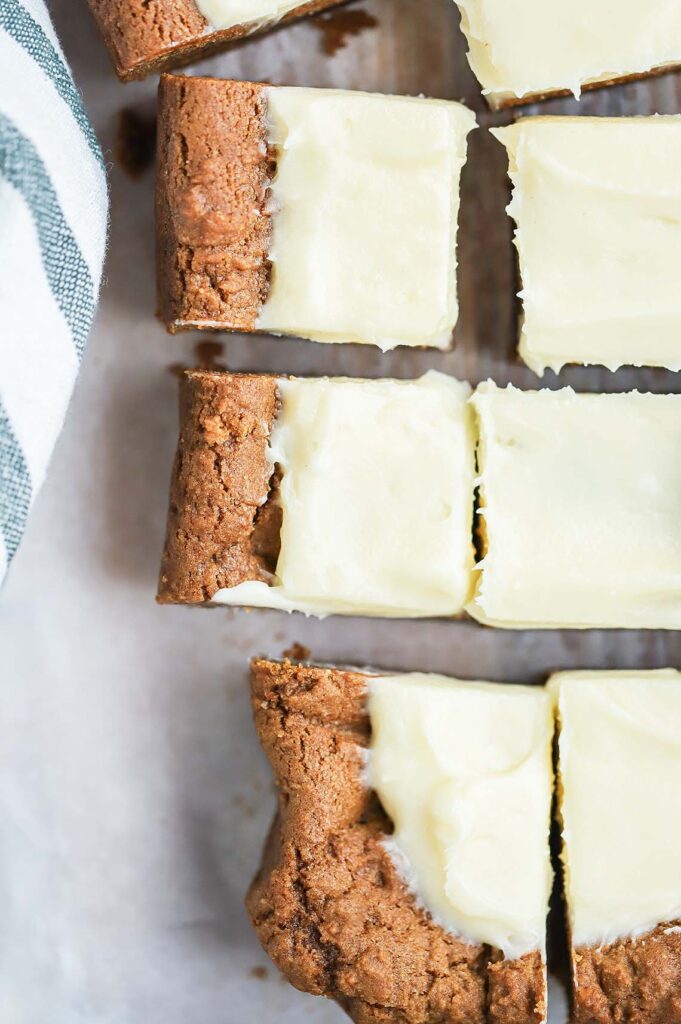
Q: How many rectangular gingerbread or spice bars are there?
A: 8